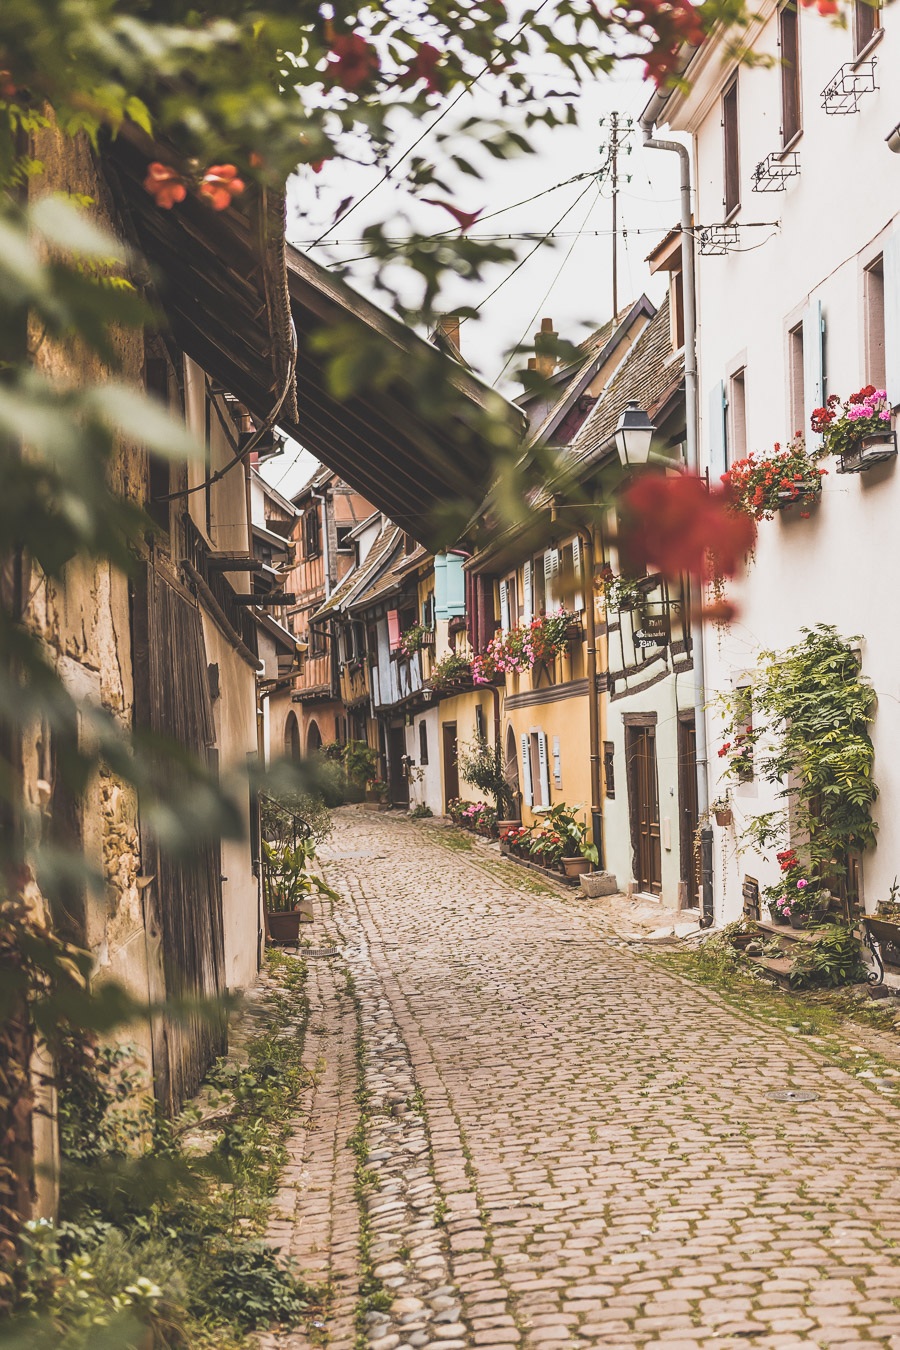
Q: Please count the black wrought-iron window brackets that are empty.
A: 3